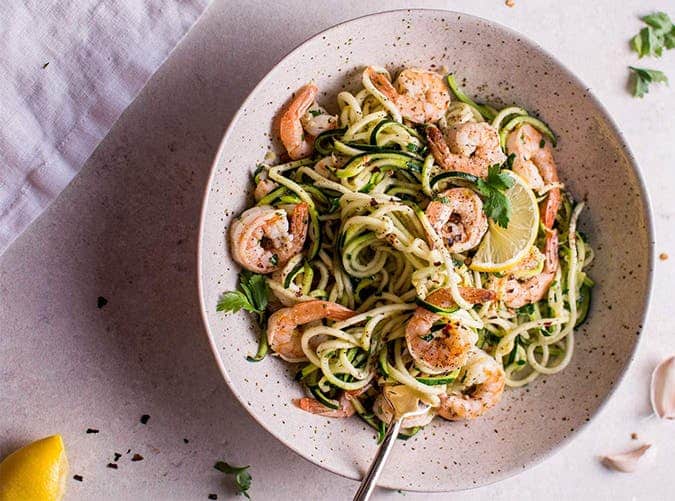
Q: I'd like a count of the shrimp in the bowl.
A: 11